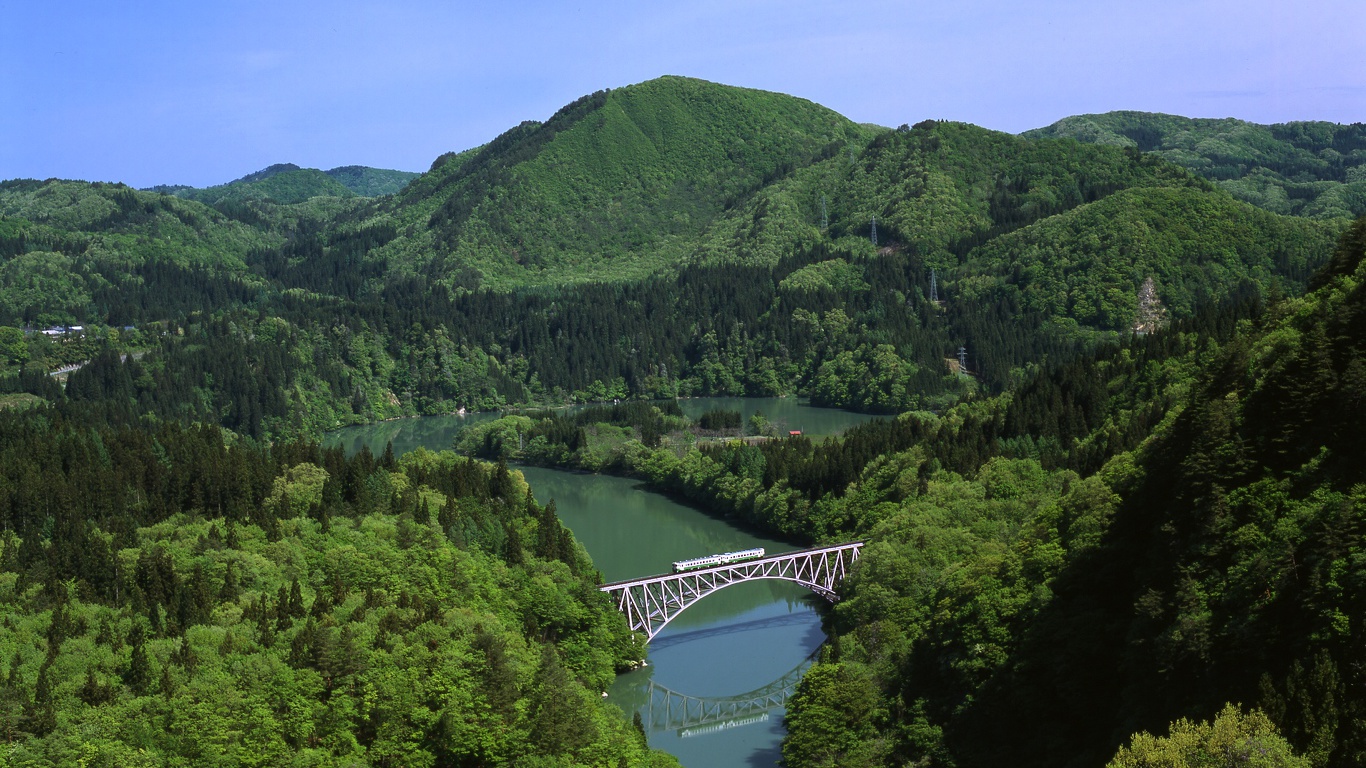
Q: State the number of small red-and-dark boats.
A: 0